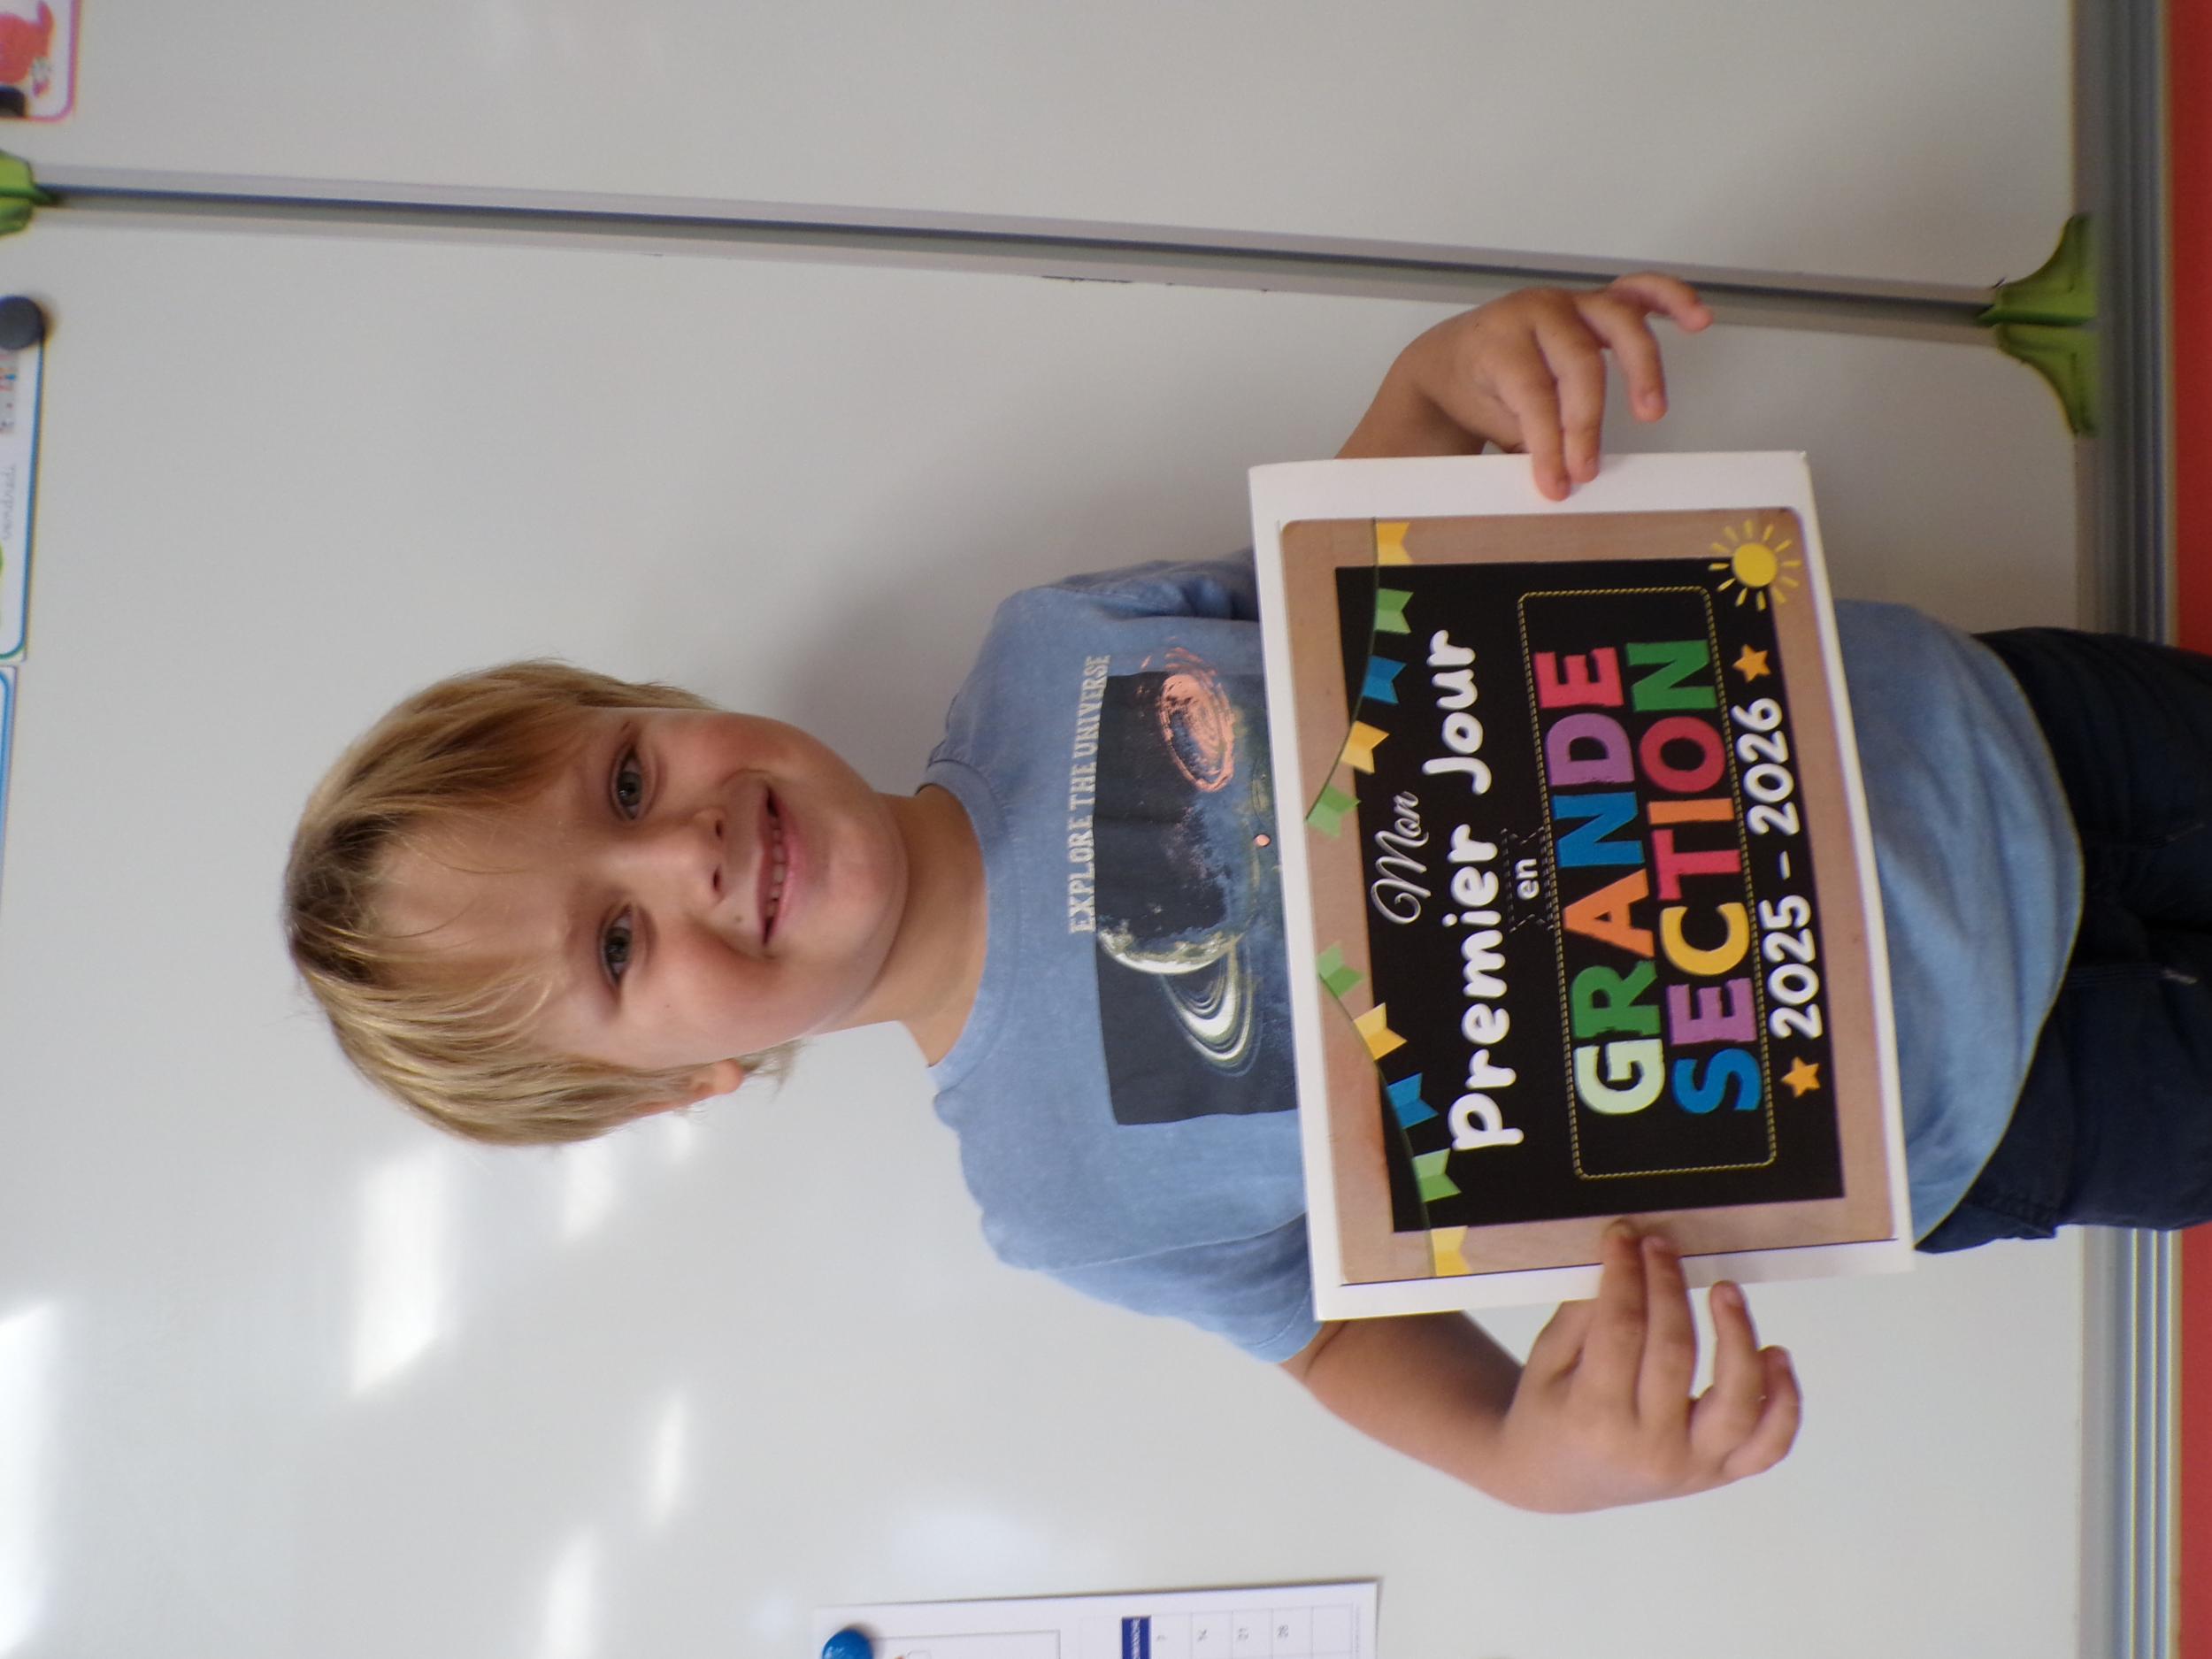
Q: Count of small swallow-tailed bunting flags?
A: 10